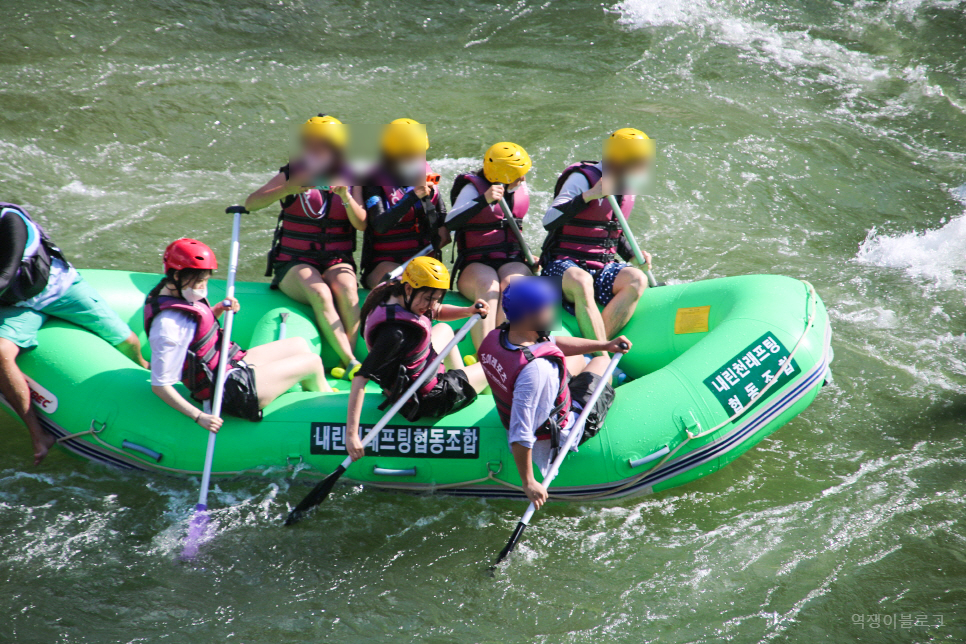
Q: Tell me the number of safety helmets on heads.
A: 7